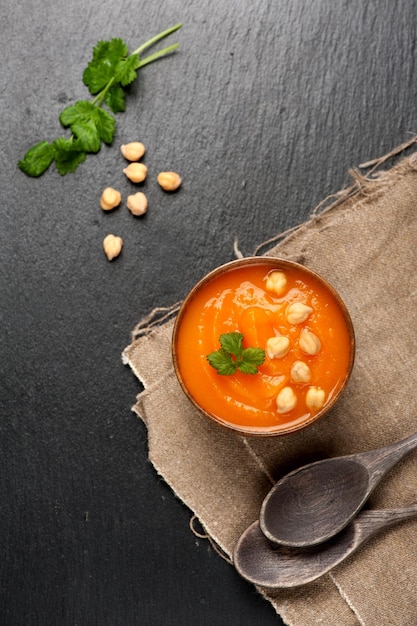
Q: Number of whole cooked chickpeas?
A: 13